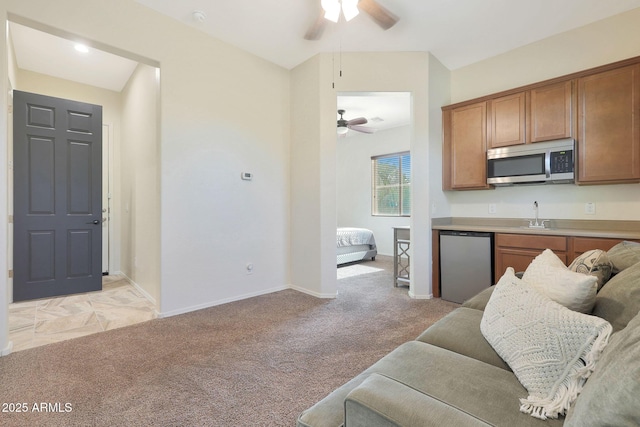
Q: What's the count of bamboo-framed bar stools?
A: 0